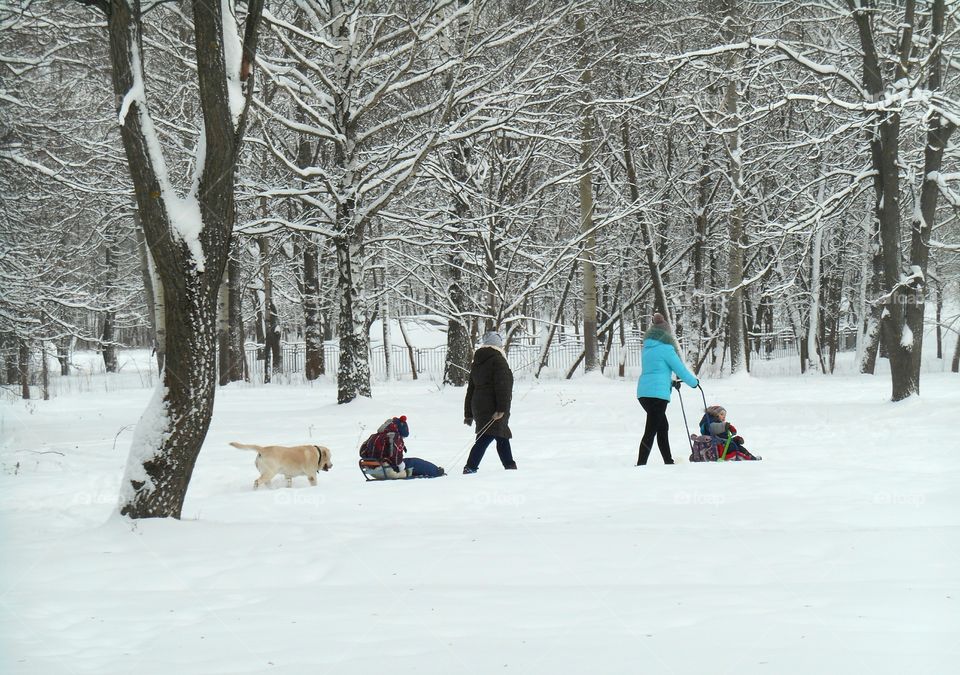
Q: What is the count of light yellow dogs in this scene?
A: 1